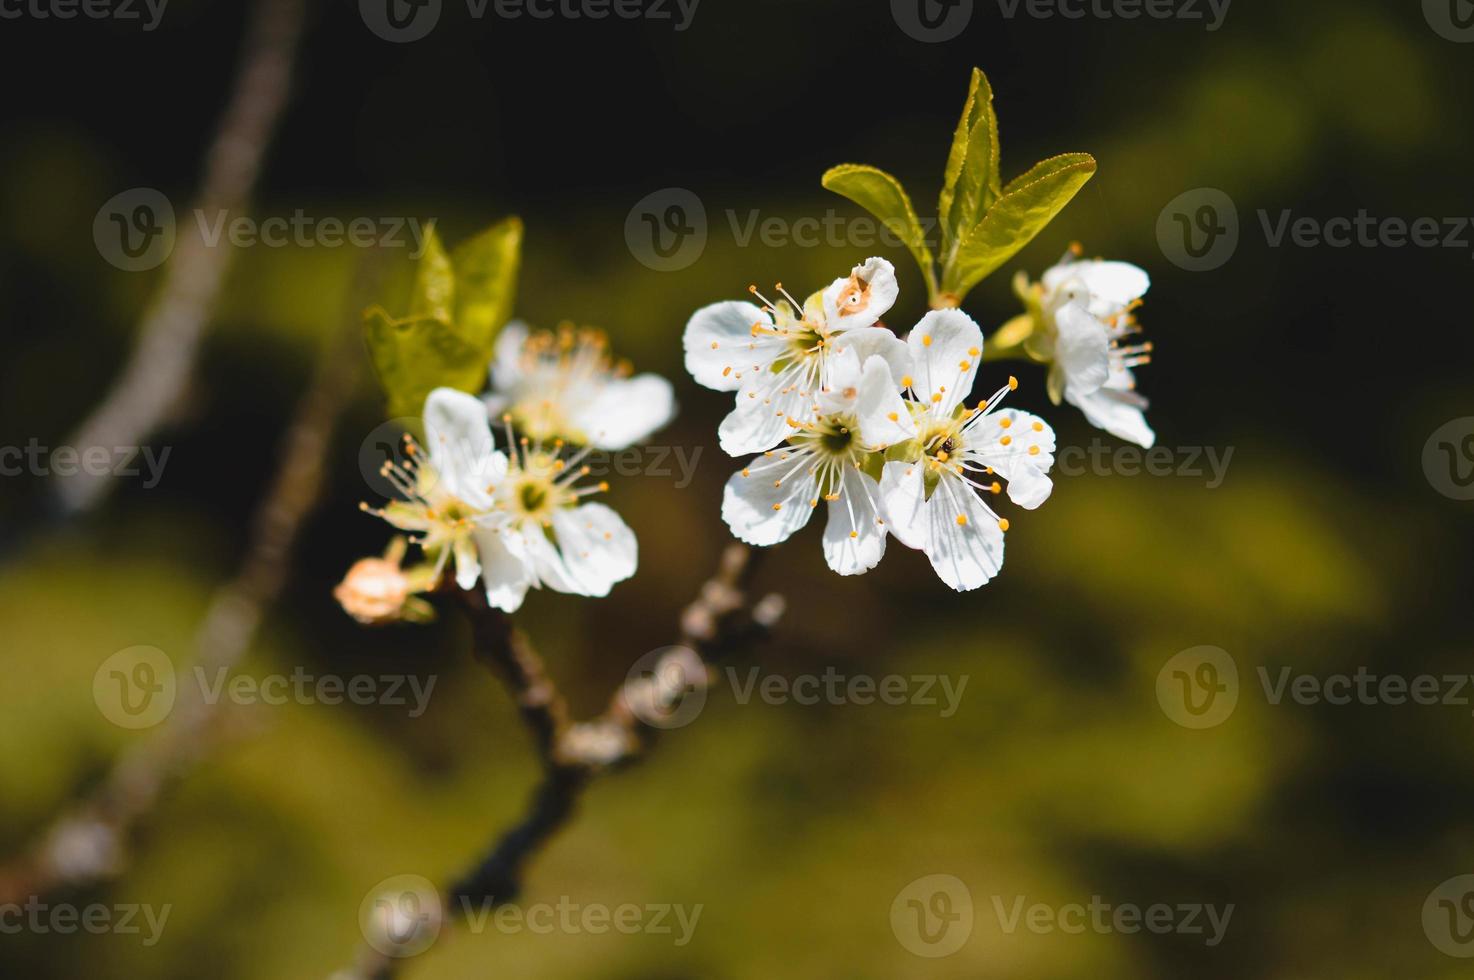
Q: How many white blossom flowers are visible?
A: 7